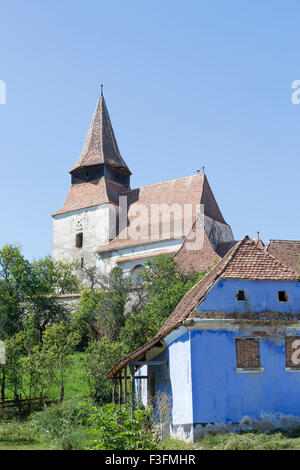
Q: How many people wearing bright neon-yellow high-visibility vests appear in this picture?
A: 0